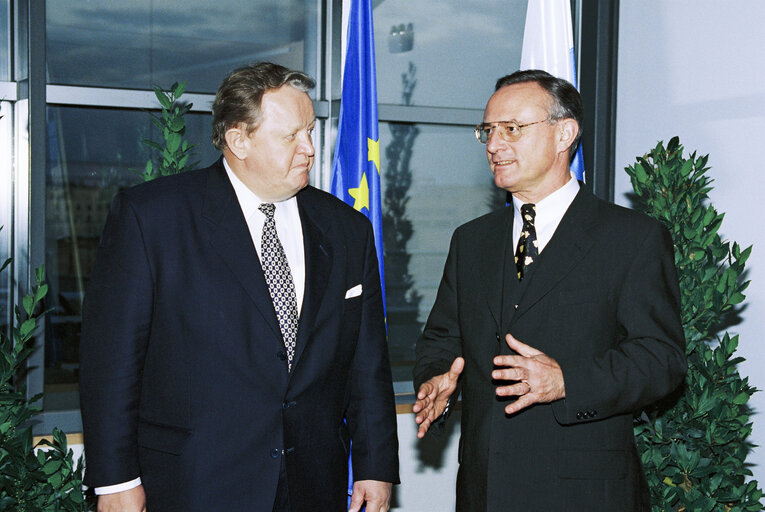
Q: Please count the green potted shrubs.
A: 3